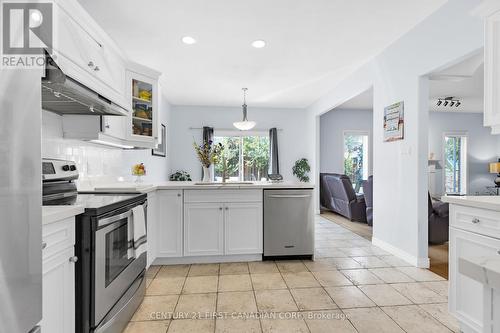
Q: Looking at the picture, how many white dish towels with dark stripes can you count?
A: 1